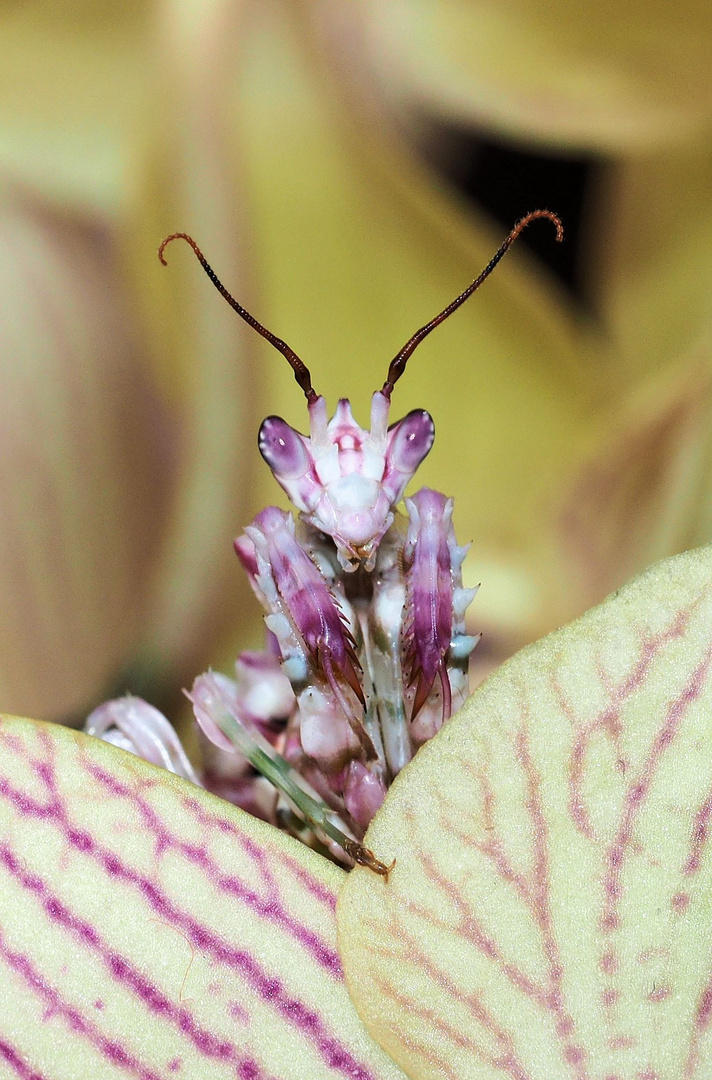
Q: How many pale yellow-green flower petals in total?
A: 2